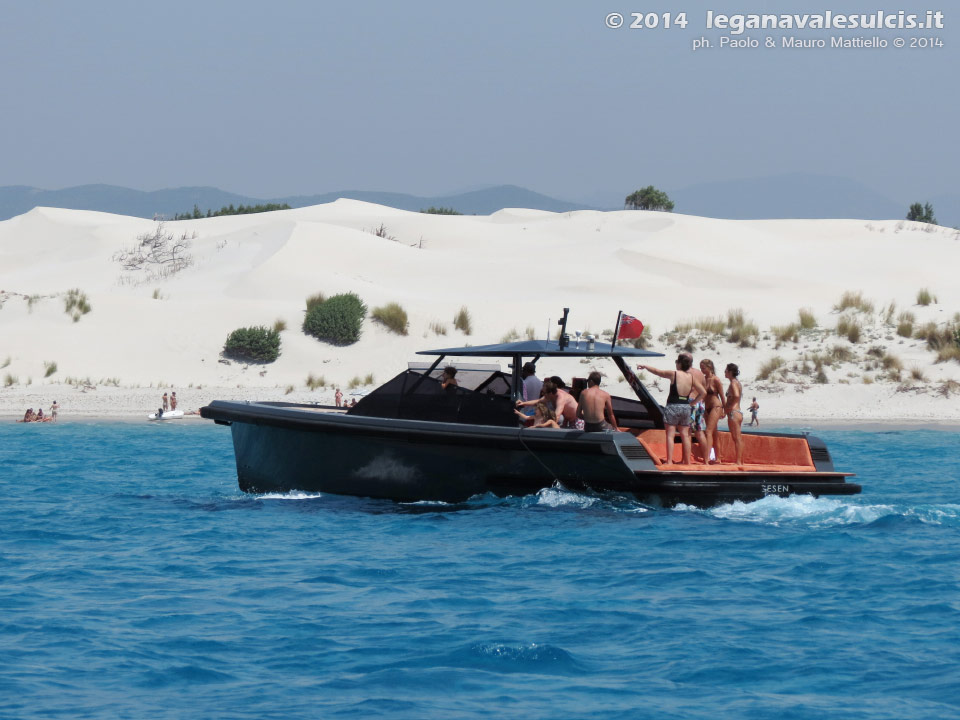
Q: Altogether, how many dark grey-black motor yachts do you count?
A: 1